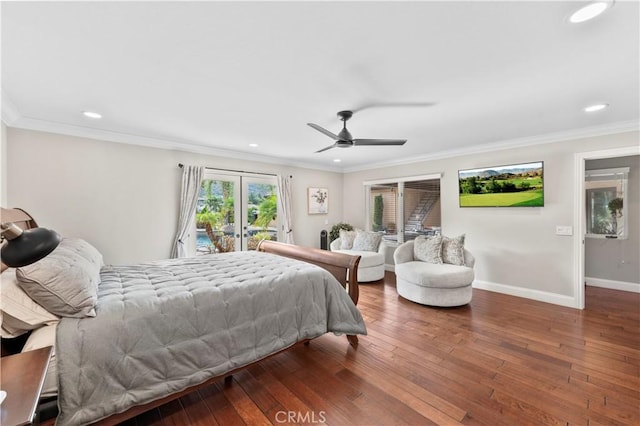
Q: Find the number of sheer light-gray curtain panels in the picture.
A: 2